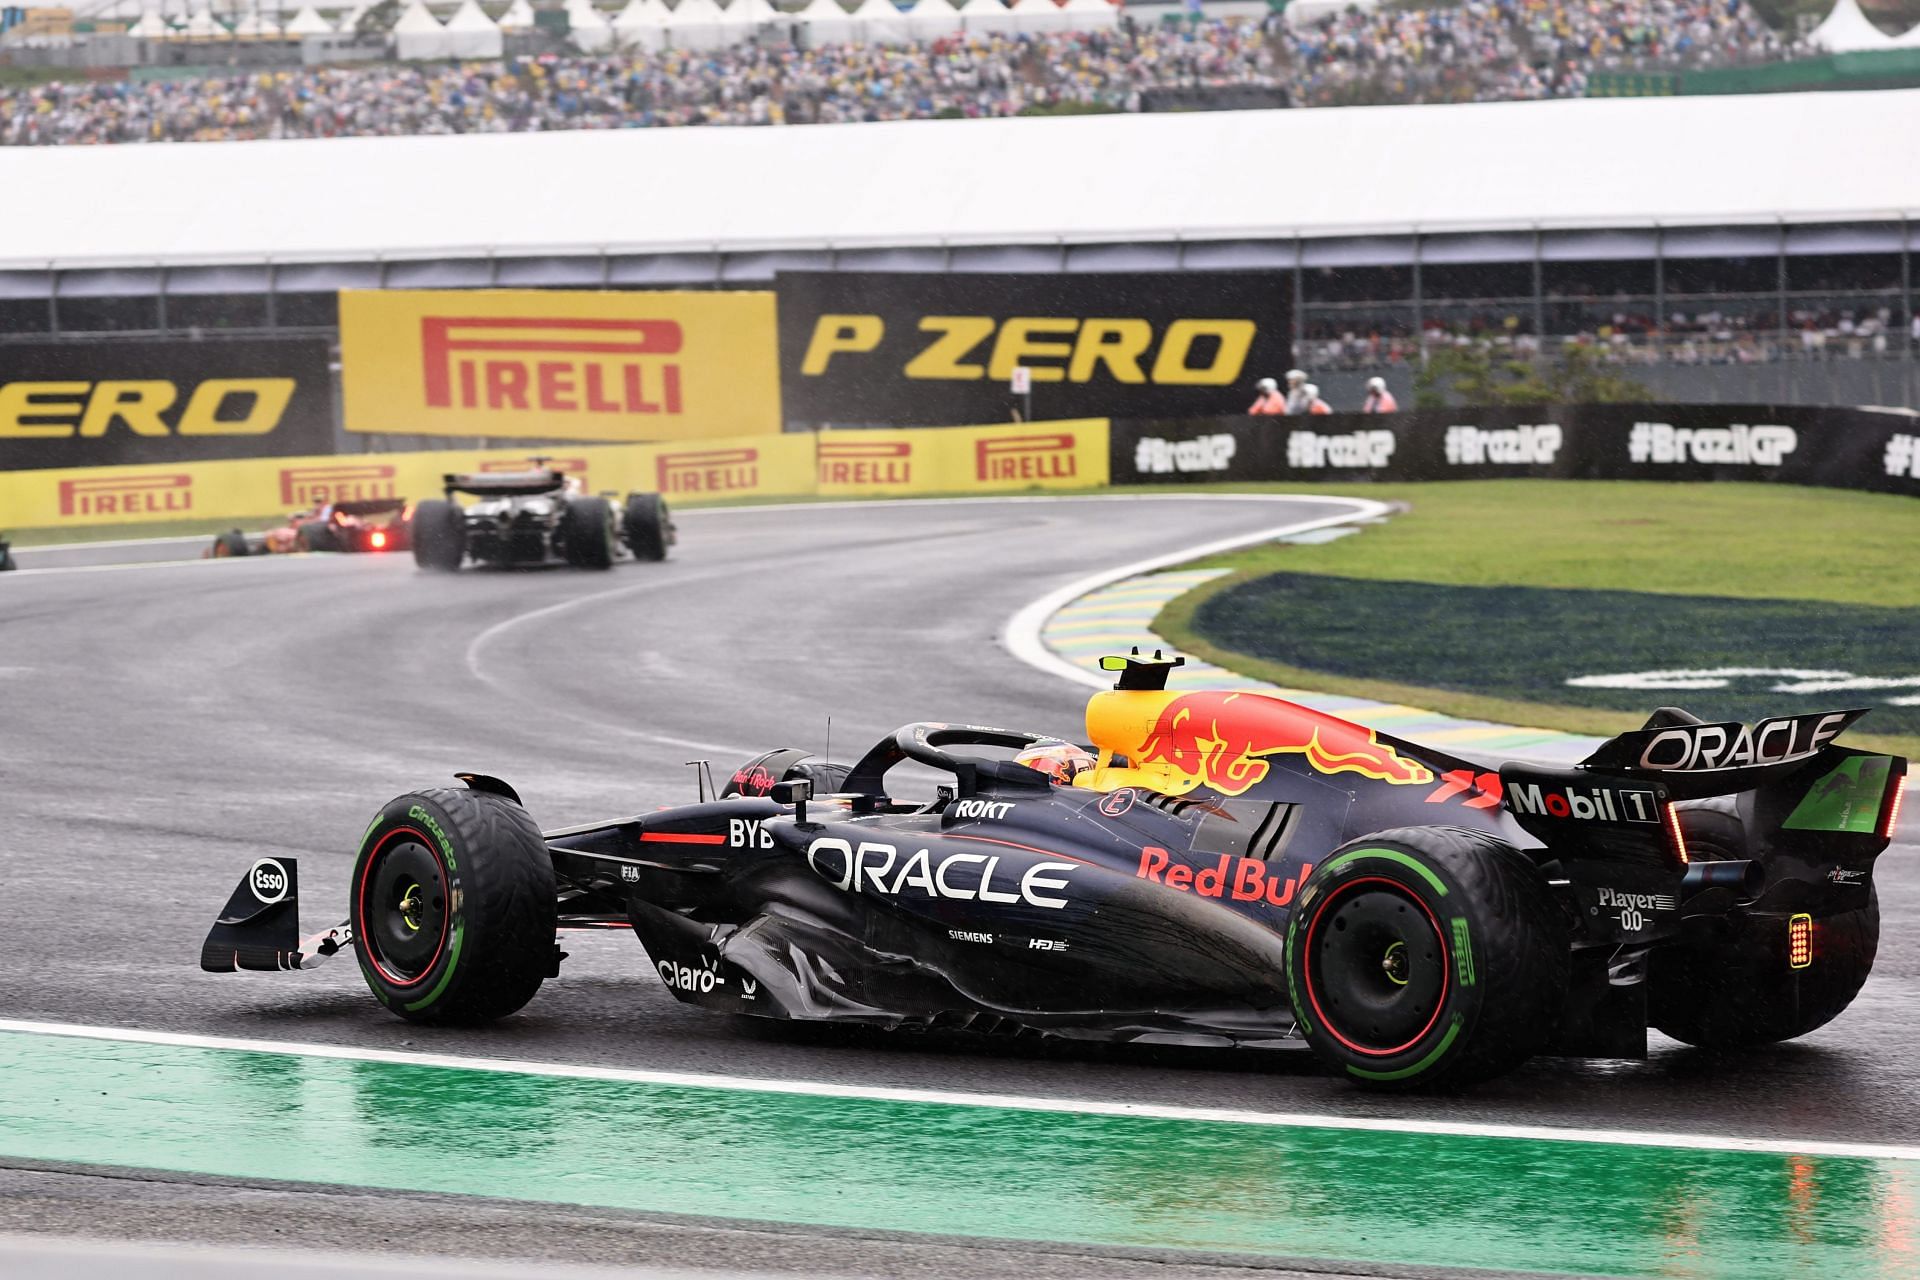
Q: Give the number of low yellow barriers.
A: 2